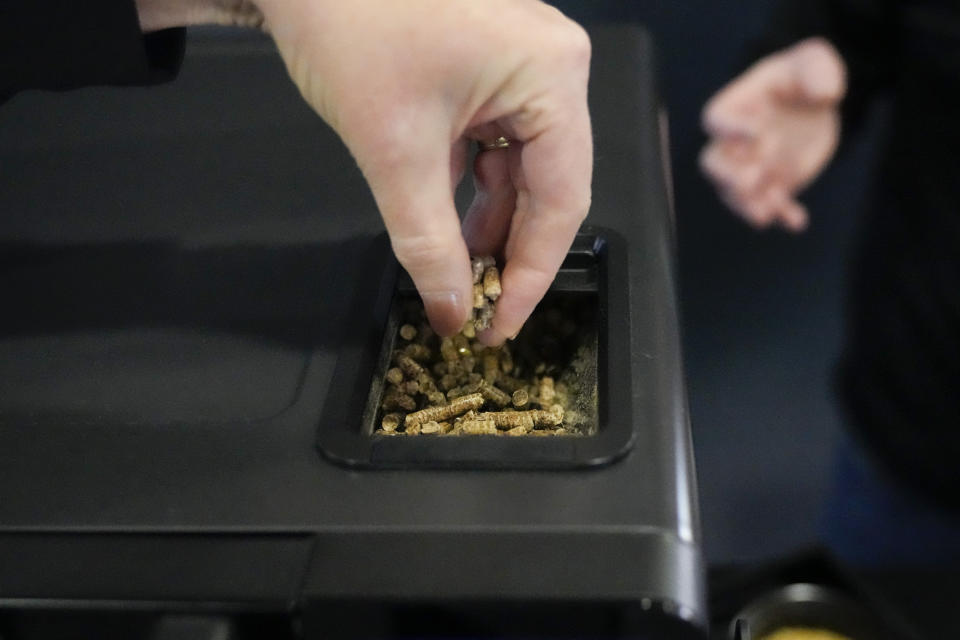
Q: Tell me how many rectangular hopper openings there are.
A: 1